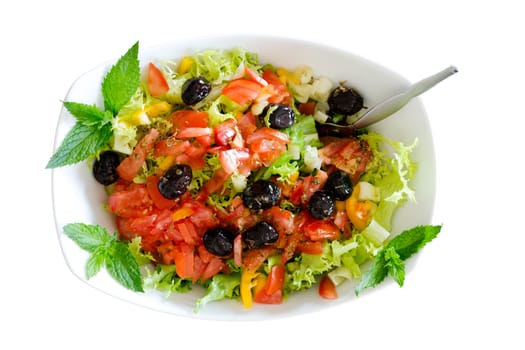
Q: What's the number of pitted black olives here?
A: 10